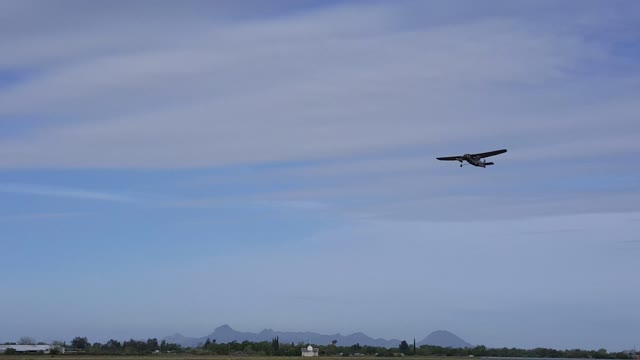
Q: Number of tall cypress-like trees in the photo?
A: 4